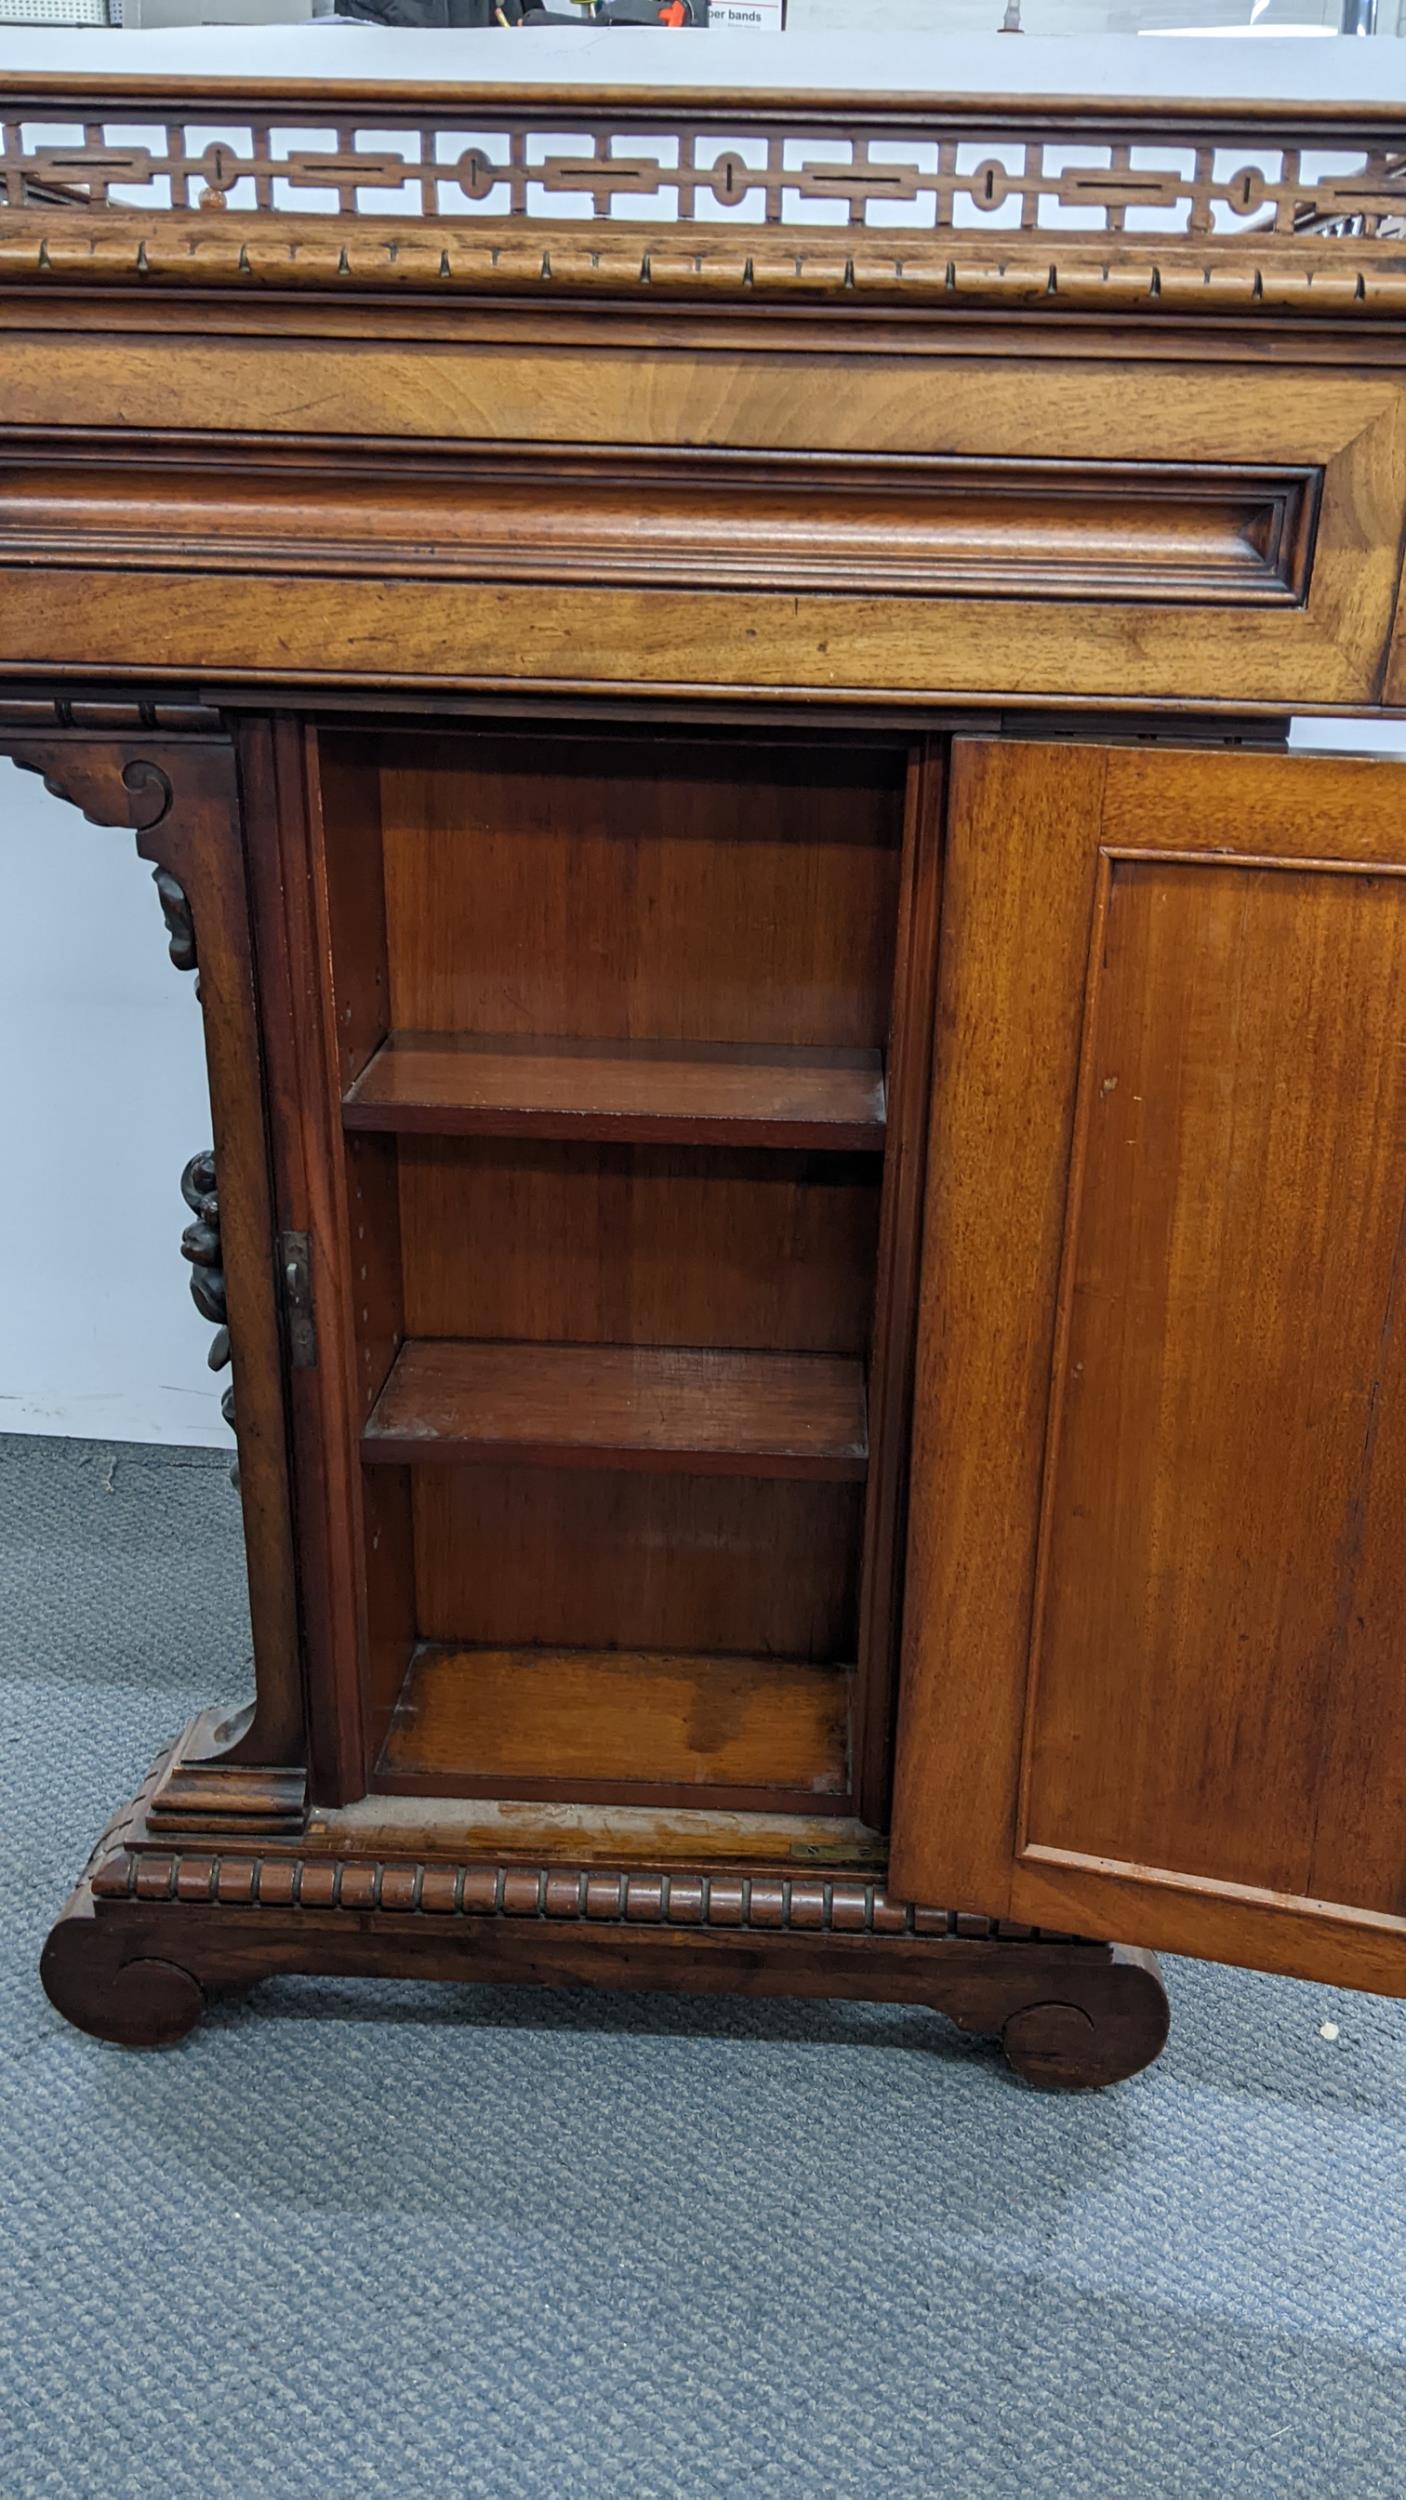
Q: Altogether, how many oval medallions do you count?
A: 5